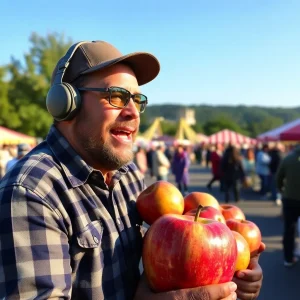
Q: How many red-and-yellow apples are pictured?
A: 7